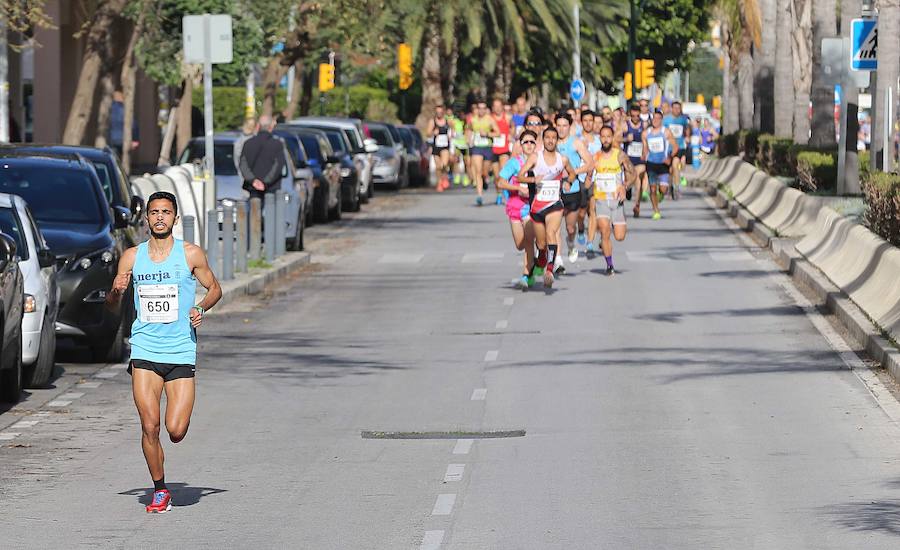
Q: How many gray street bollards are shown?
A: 7